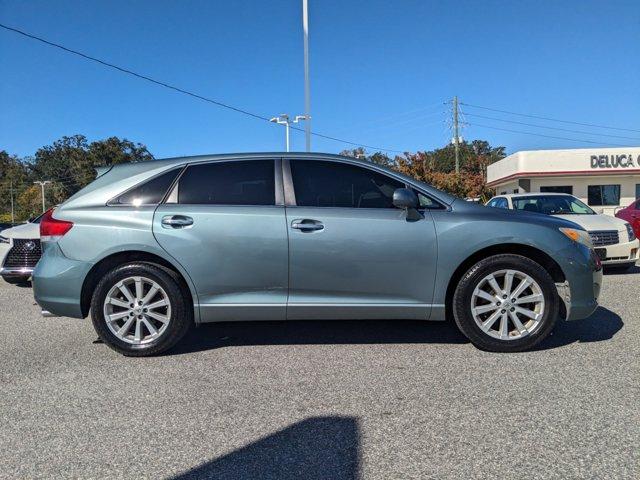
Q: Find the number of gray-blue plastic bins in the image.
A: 0